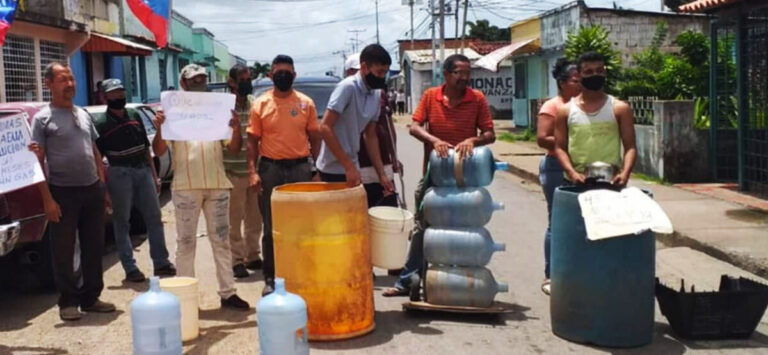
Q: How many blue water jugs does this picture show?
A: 6